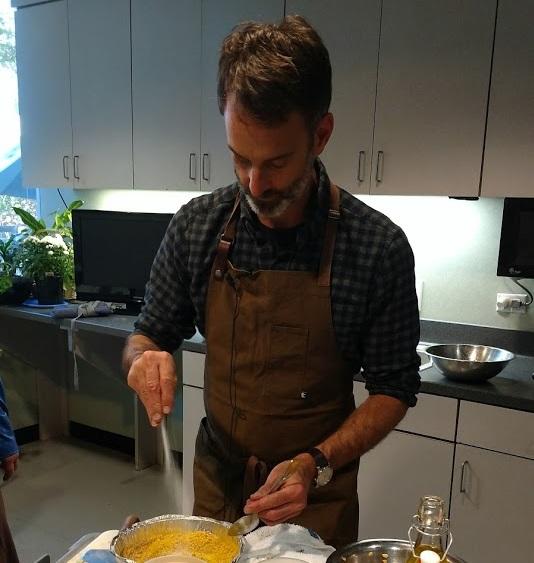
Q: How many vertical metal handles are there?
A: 7